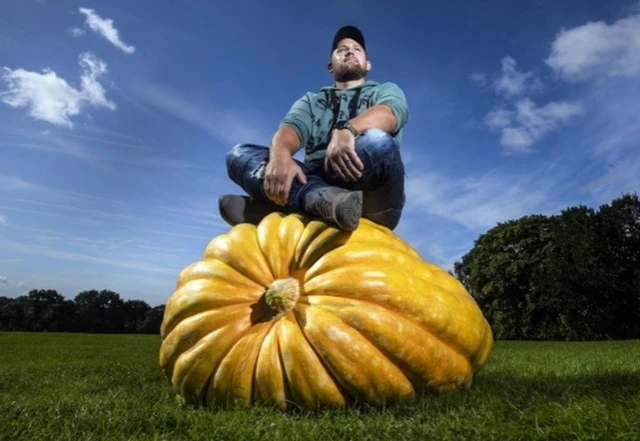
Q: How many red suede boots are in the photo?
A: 0